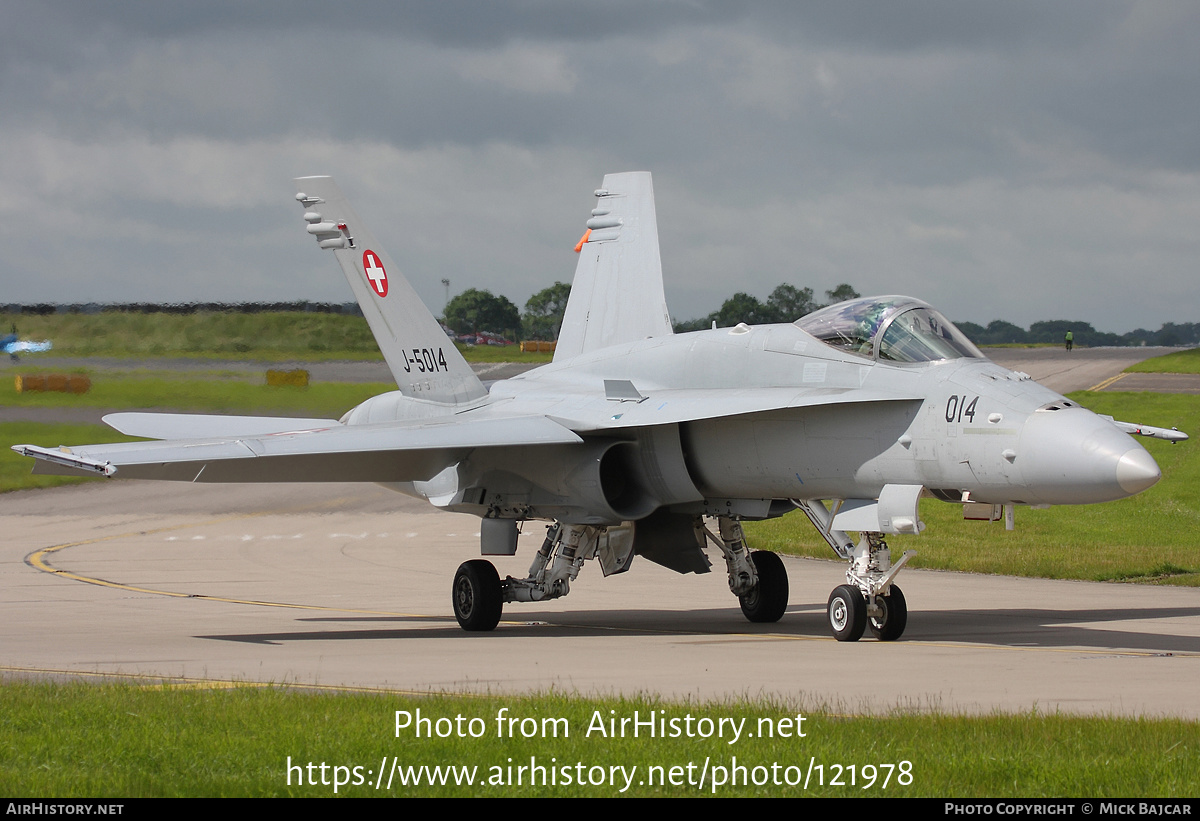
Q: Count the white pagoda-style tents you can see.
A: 0